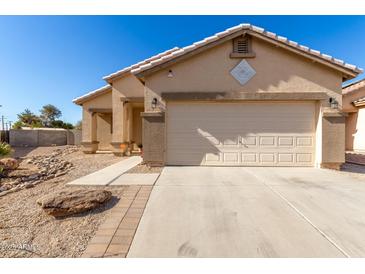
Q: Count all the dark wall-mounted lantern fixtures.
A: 2